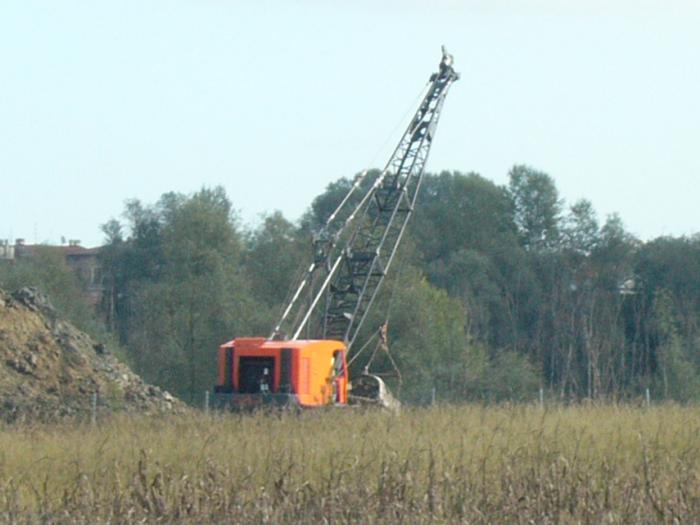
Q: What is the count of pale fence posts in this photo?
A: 5